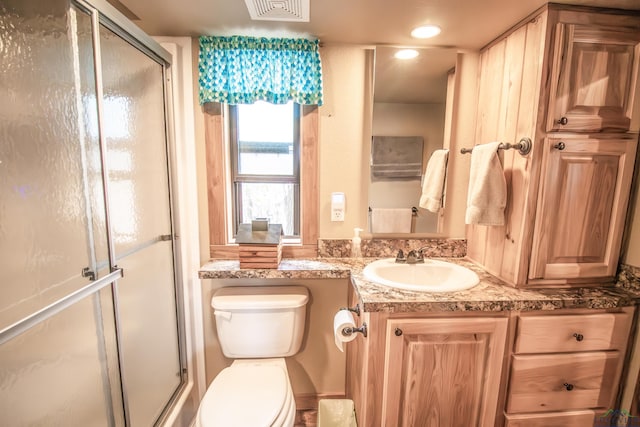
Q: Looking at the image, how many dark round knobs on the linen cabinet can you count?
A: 2